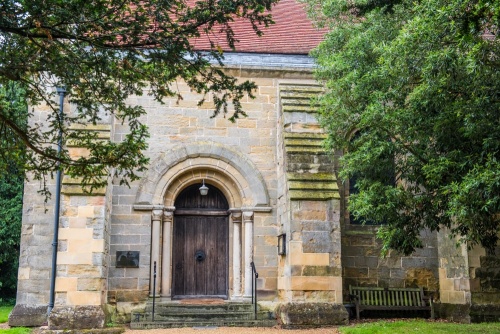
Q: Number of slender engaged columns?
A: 4